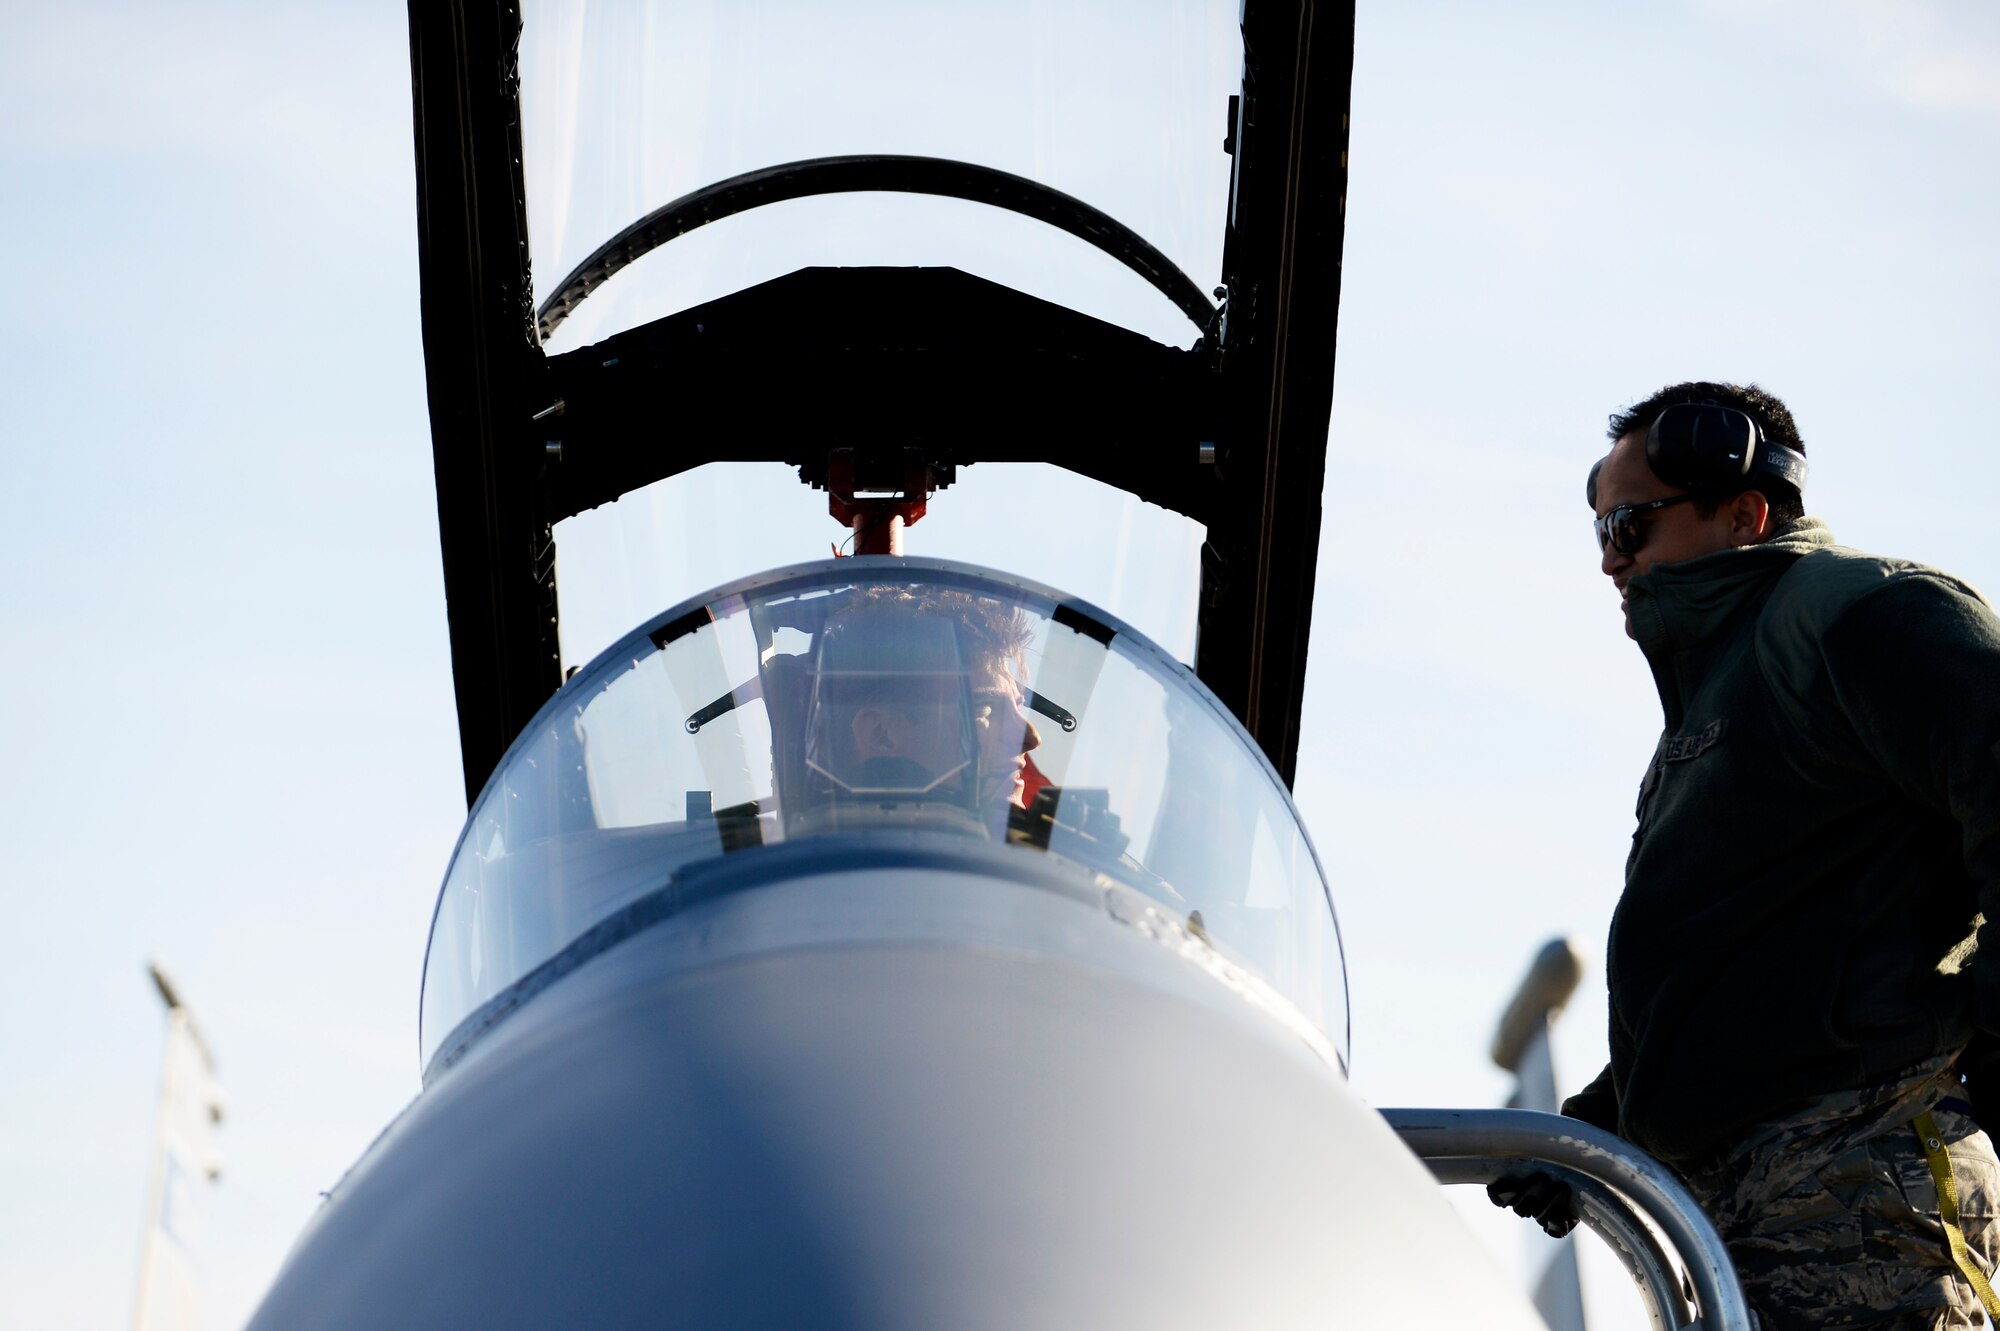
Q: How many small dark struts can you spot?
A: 2